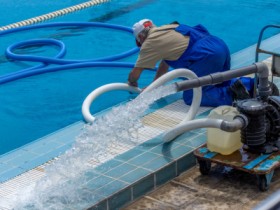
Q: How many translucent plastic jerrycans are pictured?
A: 1